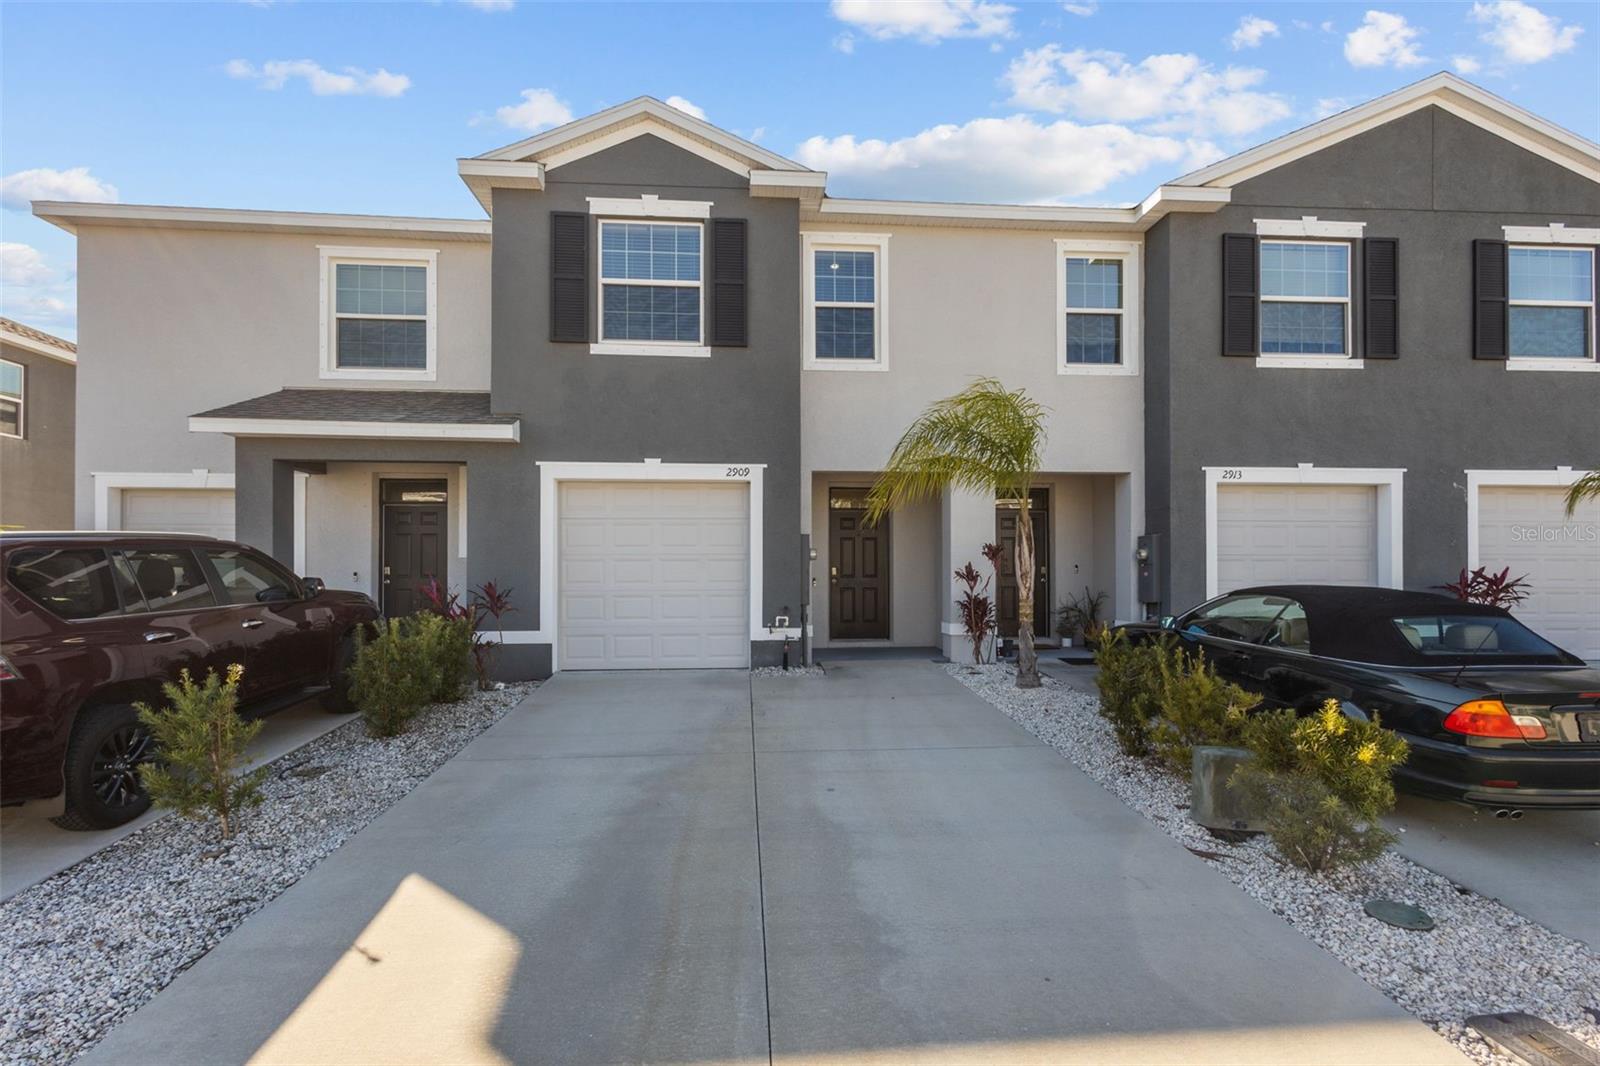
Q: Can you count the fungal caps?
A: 0